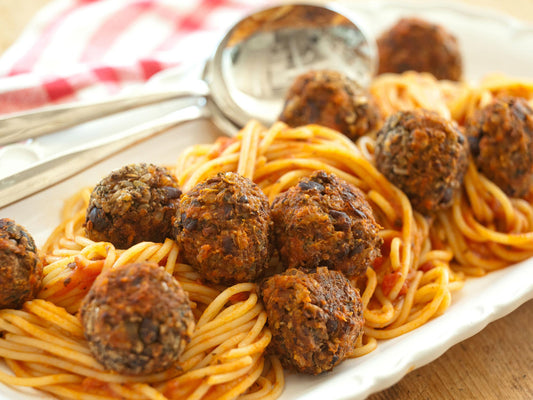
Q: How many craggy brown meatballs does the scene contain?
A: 10